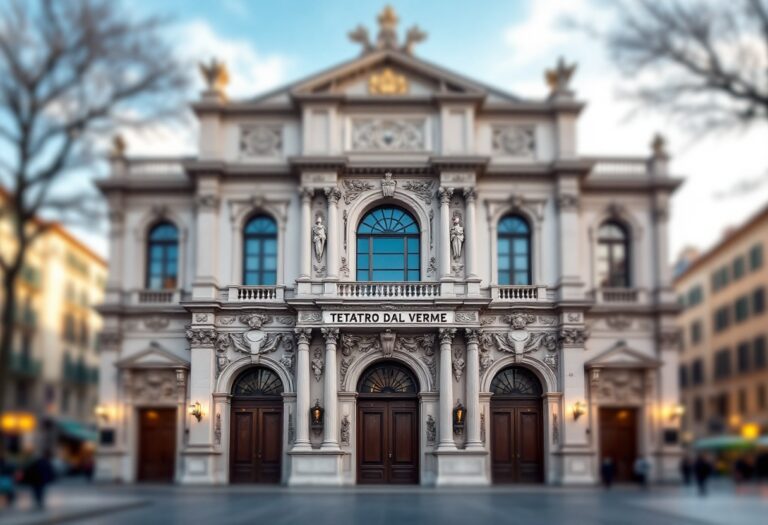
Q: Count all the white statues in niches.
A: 2